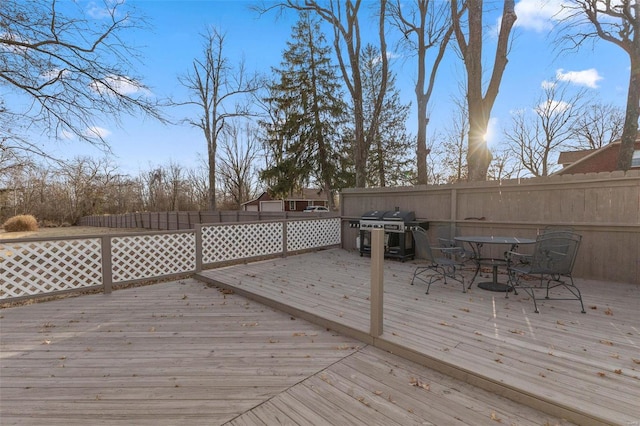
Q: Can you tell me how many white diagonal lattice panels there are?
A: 4